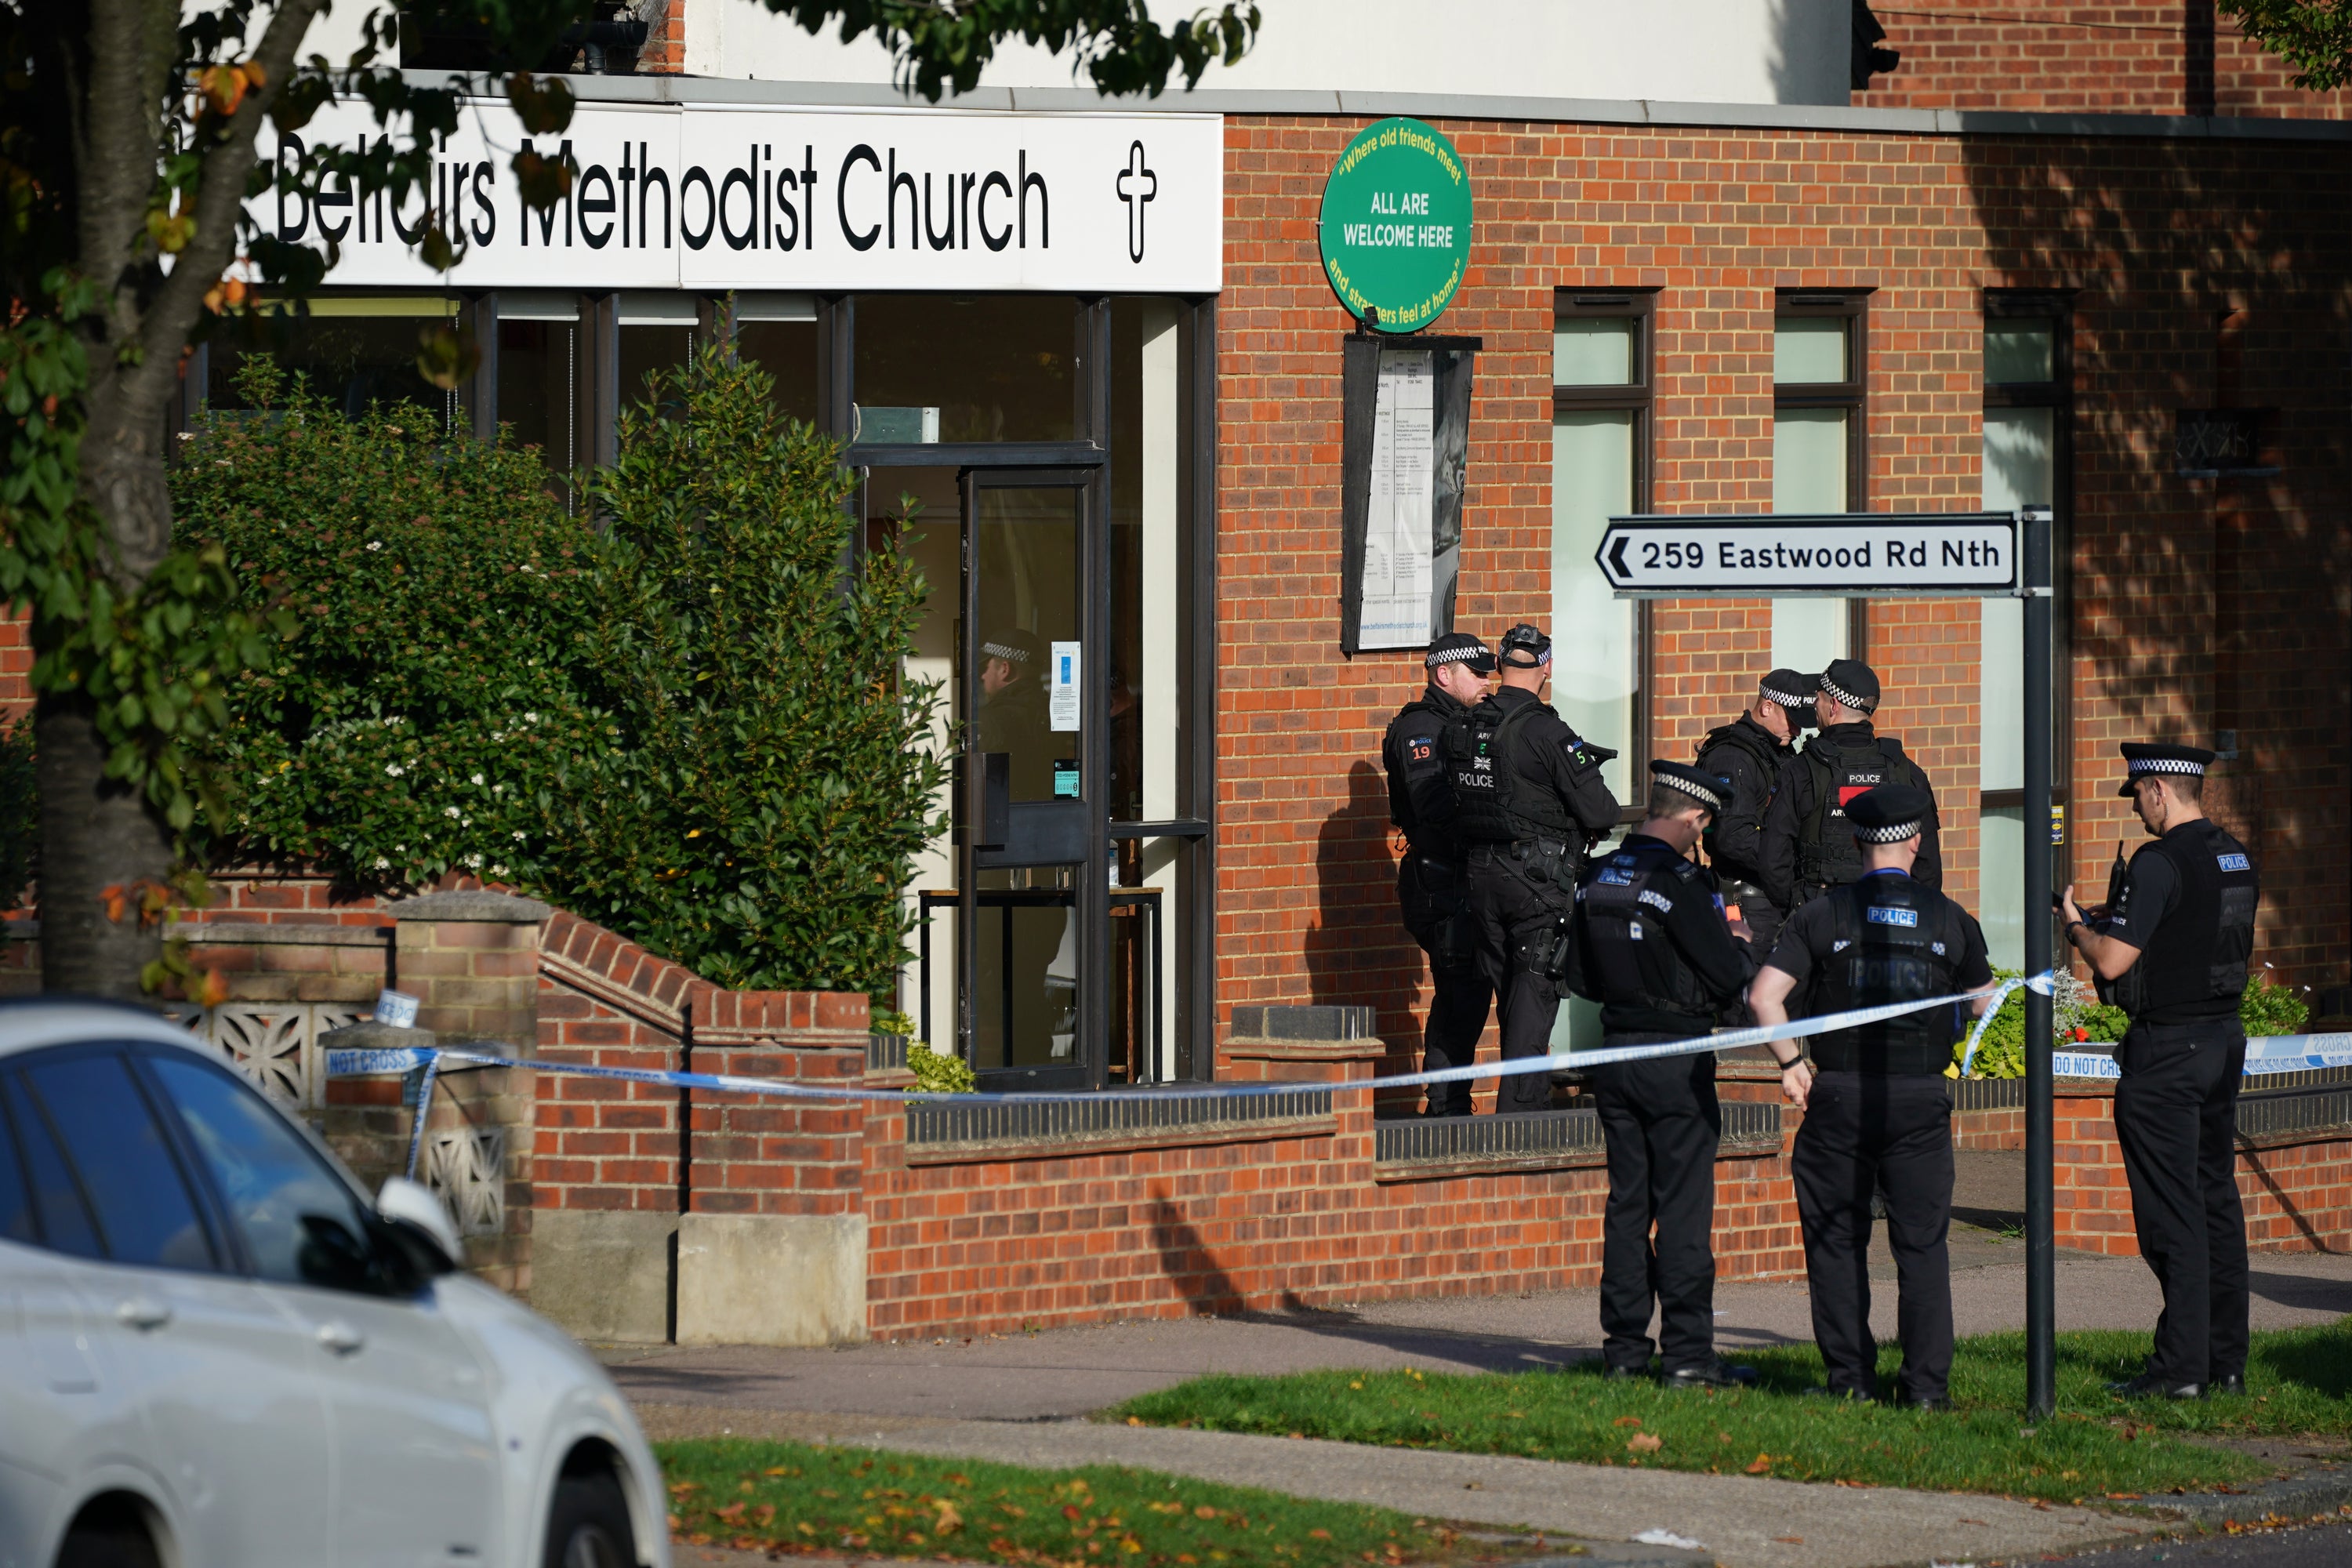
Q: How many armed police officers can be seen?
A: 4